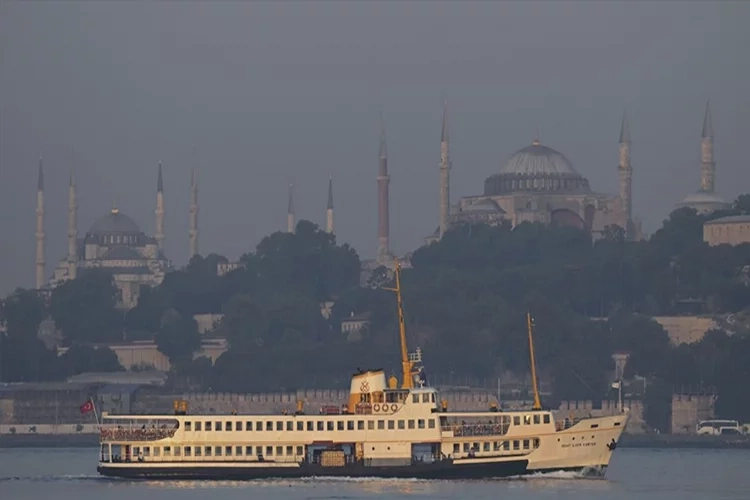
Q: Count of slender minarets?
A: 10